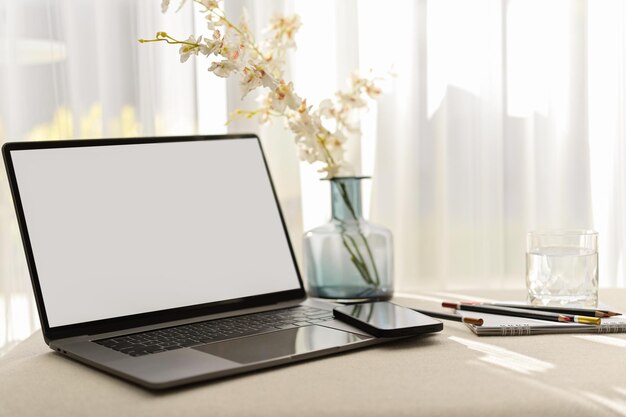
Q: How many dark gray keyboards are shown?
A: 1